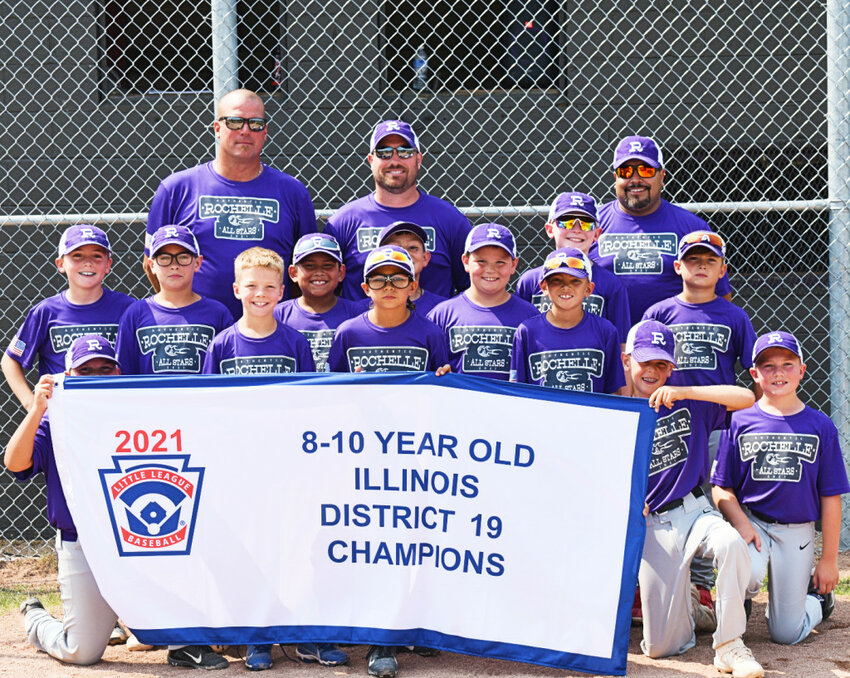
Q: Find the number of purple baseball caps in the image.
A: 14